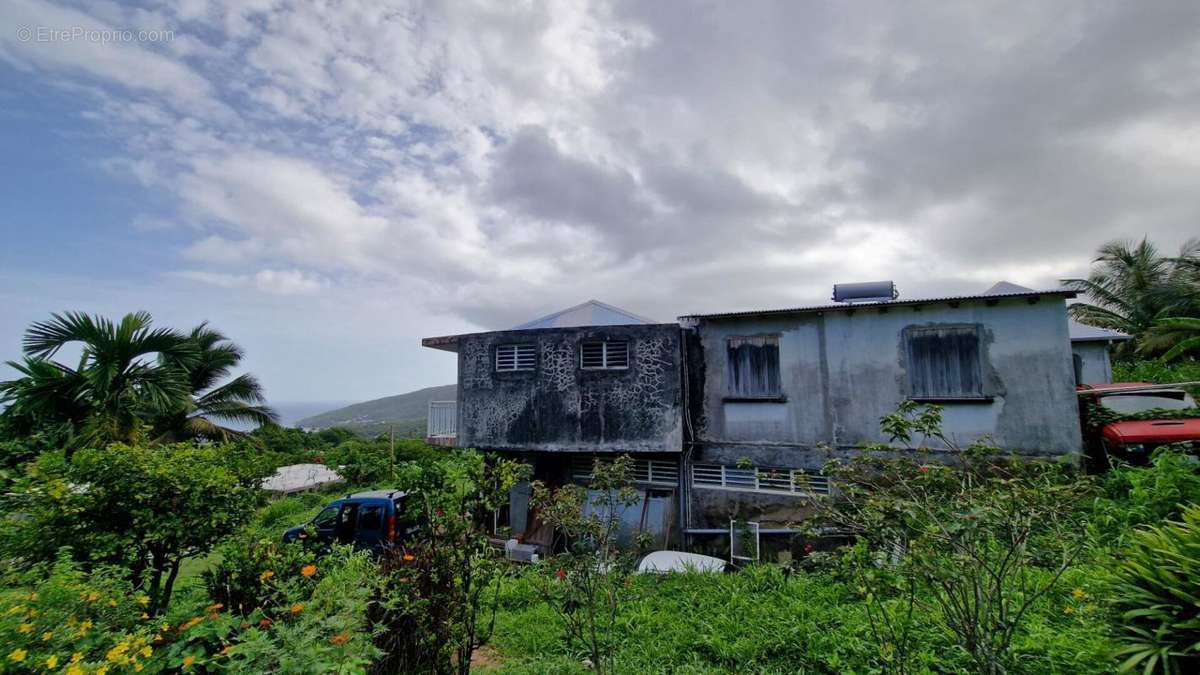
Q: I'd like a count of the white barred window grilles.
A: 4